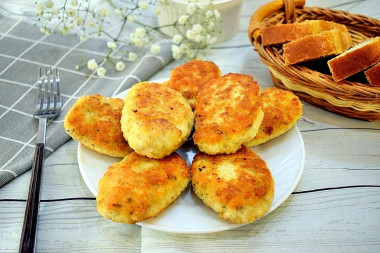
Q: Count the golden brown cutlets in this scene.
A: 7